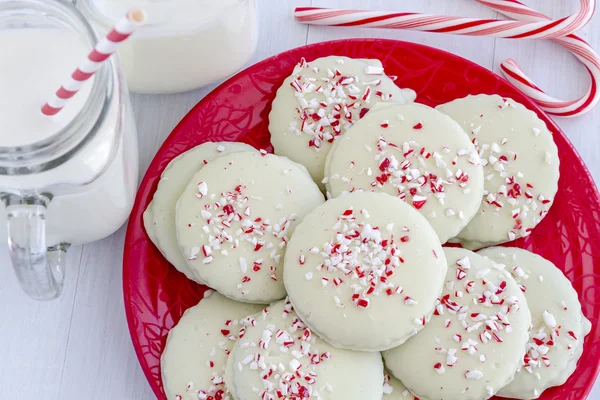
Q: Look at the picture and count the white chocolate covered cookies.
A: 11